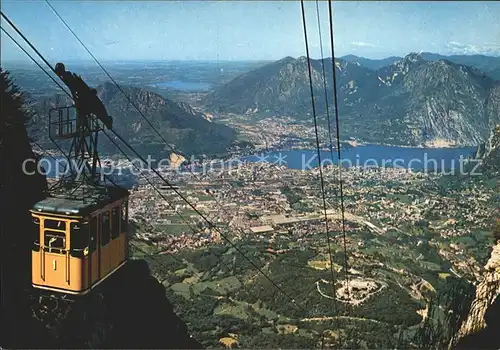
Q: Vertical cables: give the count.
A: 3